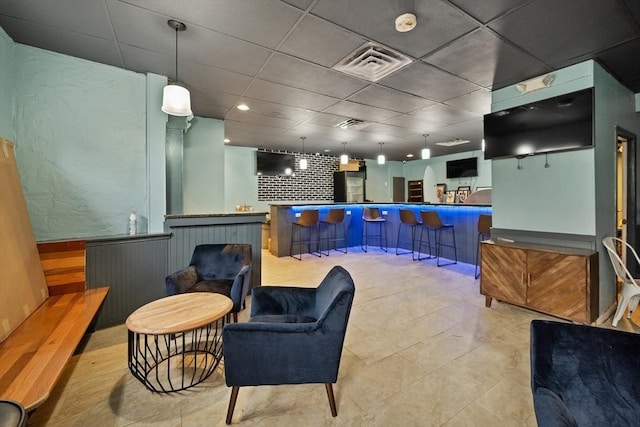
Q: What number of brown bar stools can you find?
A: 6